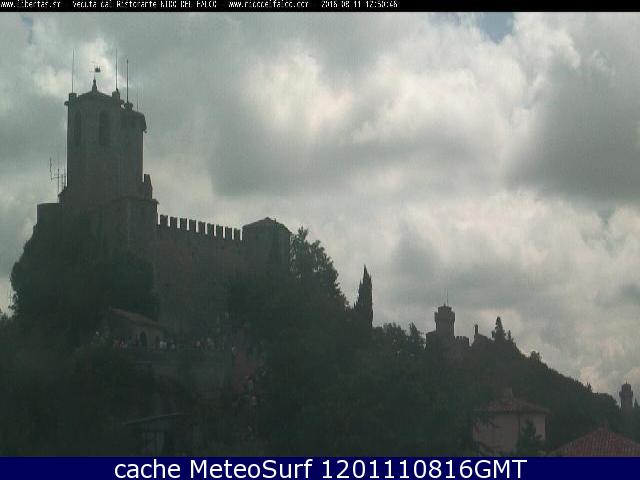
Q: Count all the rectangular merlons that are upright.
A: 9